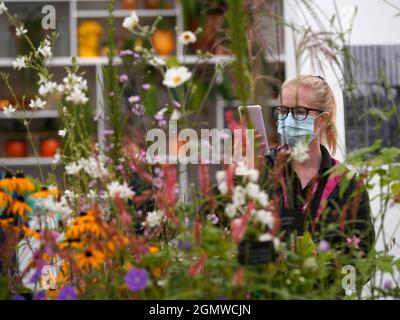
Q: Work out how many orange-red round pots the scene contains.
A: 2